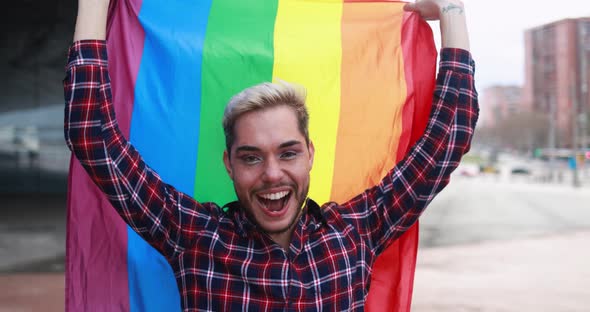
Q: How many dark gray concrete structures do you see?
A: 1